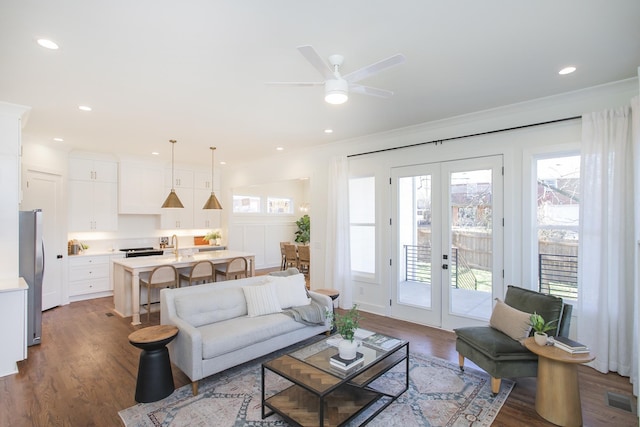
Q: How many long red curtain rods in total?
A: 0